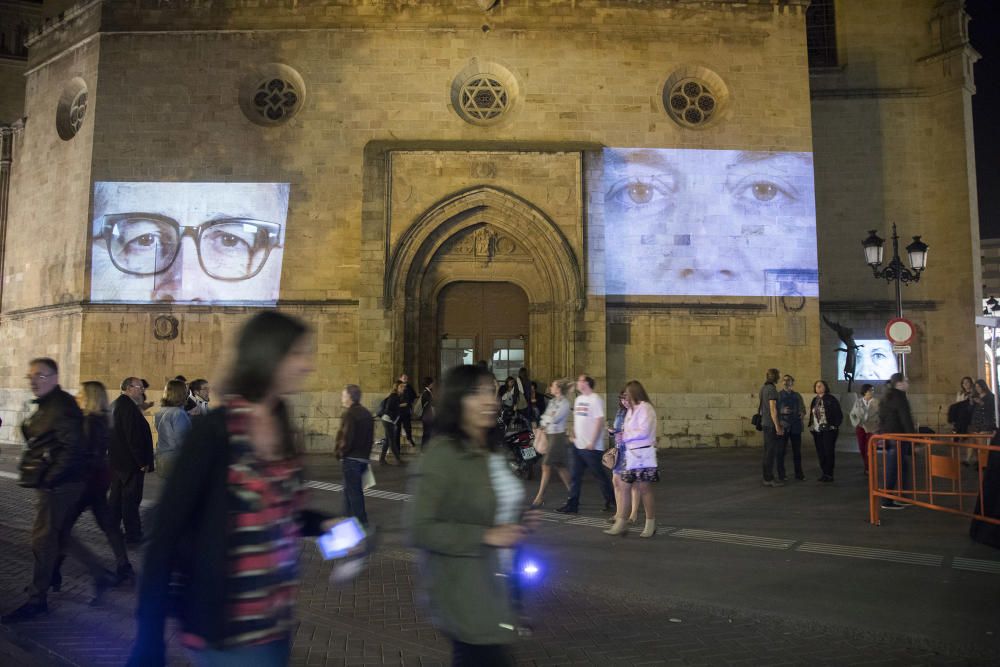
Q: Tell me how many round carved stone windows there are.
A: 4